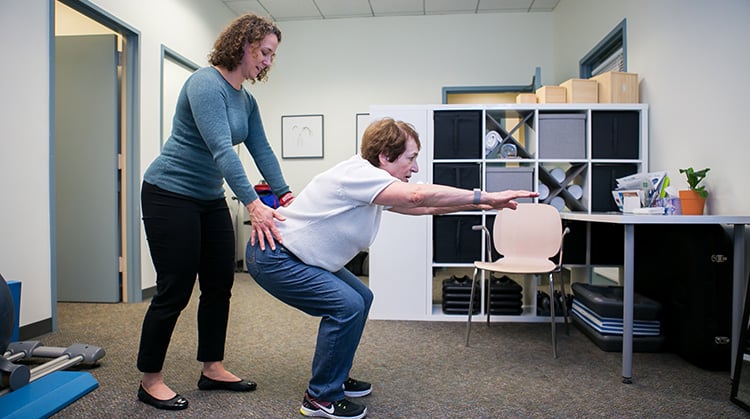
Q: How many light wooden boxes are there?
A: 4